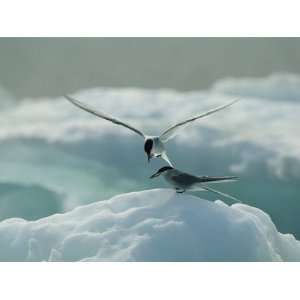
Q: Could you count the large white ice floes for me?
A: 2